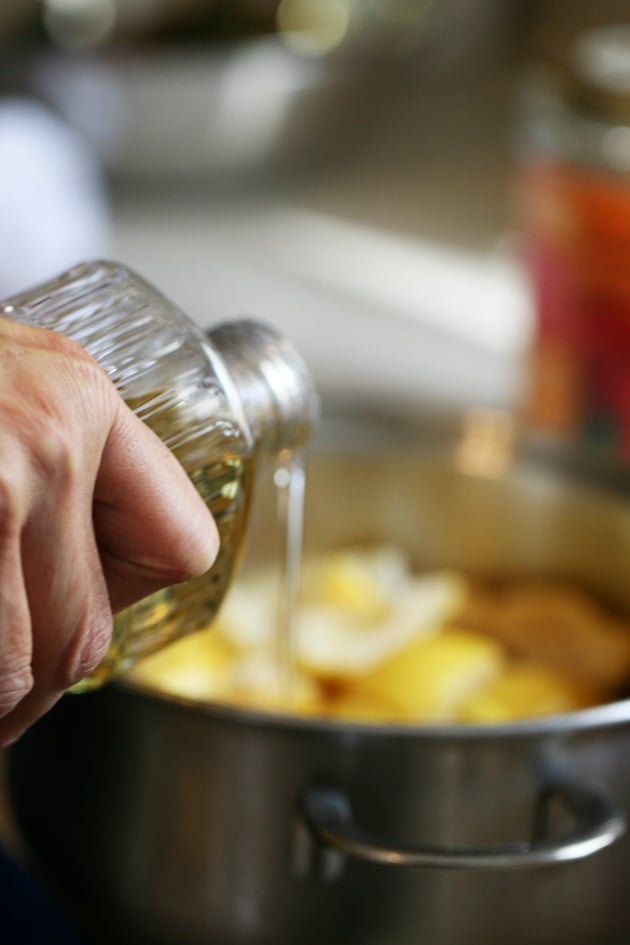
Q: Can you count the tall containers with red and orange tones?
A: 1